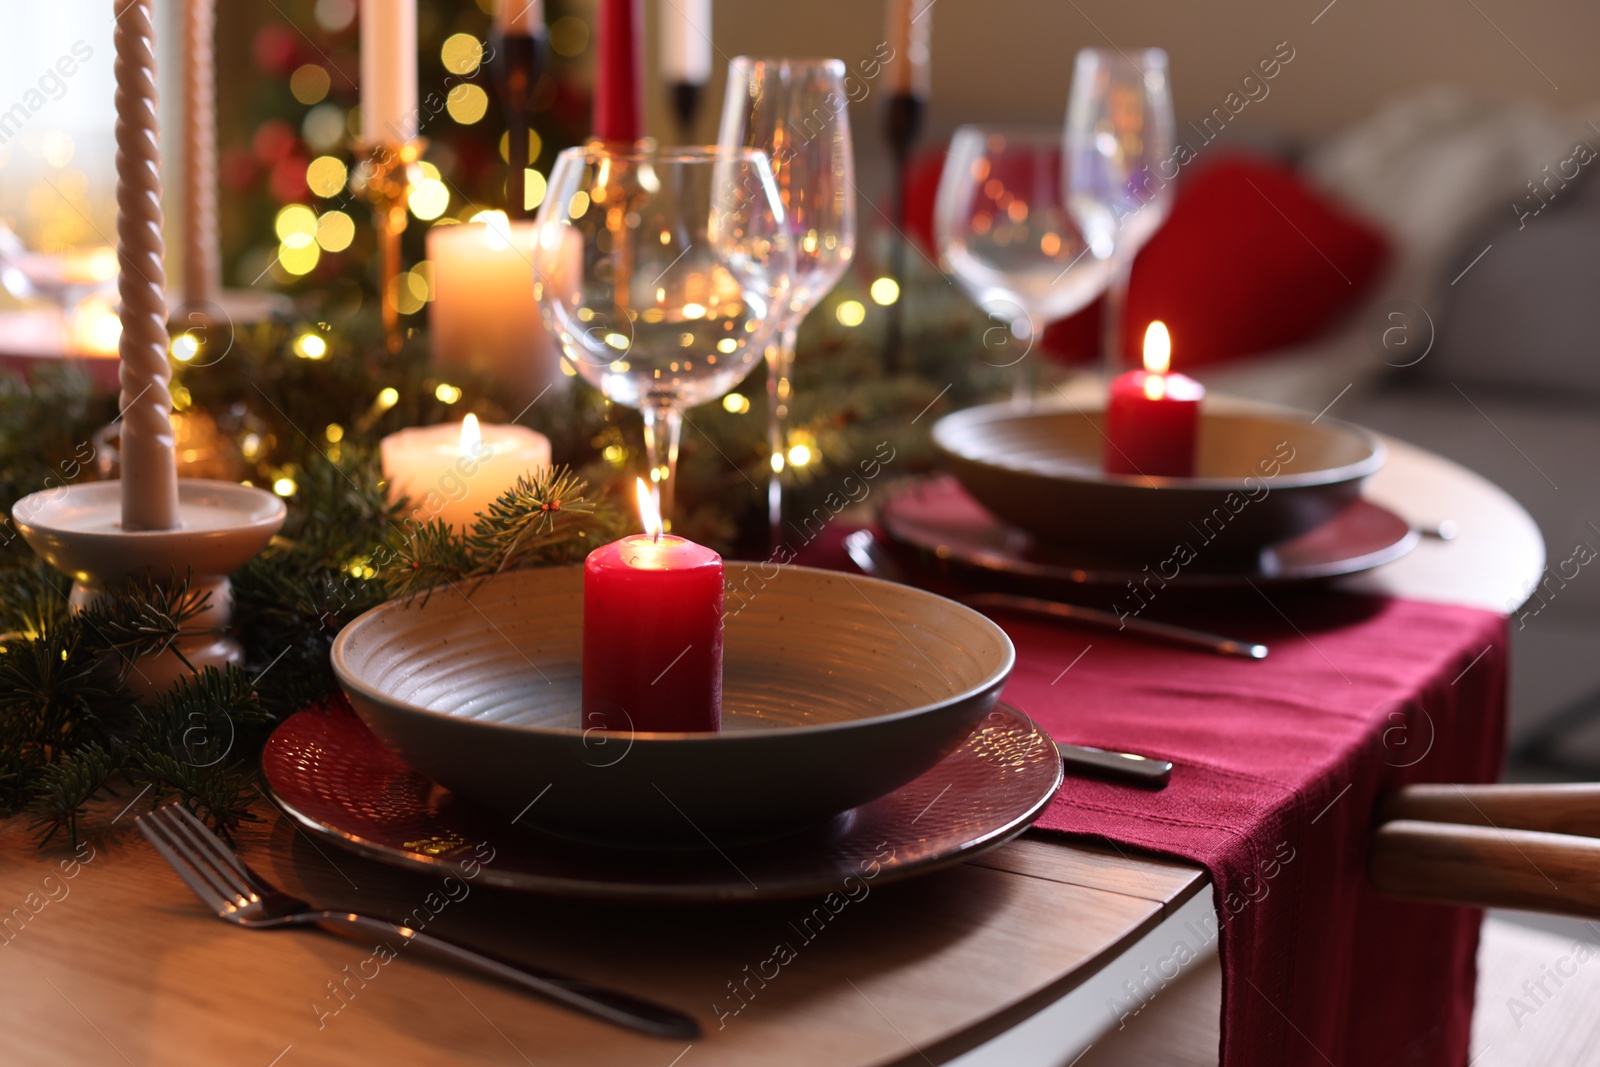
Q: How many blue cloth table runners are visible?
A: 0